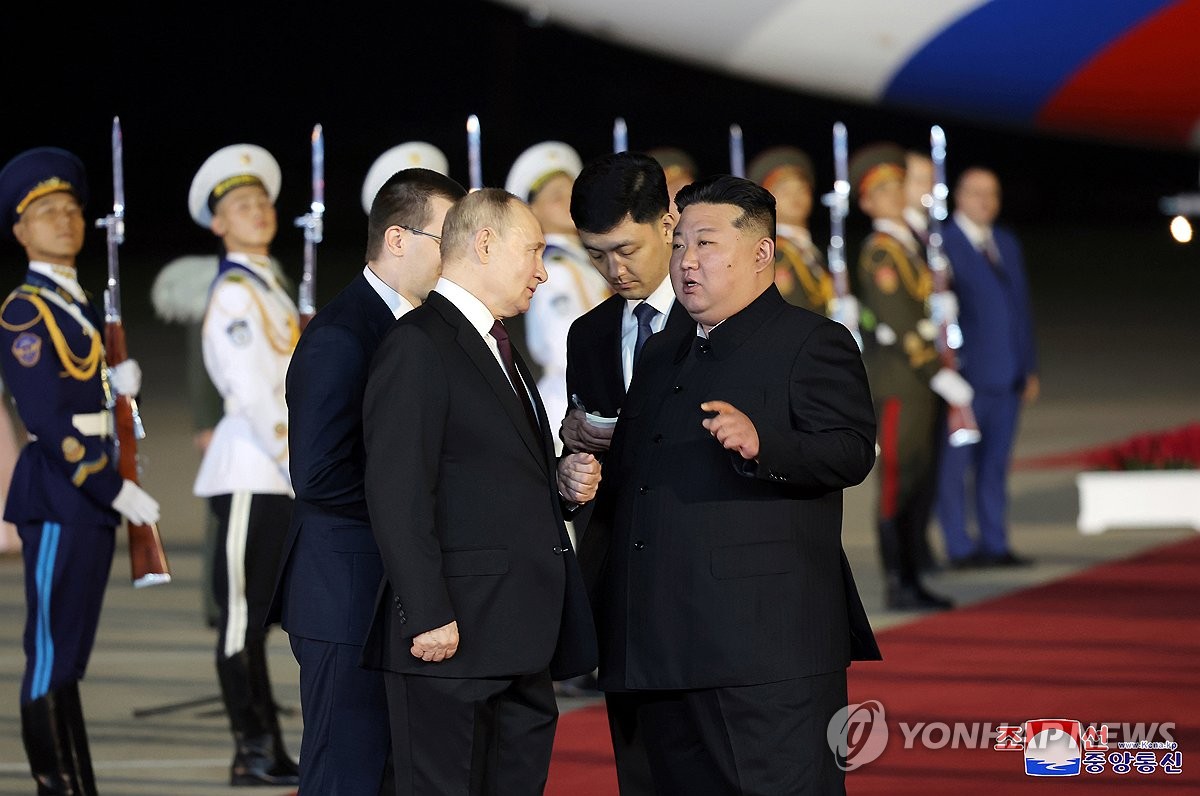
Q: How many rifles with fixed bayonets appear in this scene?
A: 7